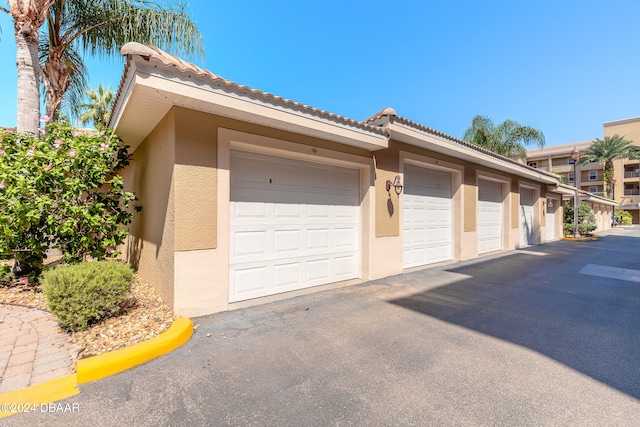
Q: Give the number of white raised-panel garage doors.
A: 5